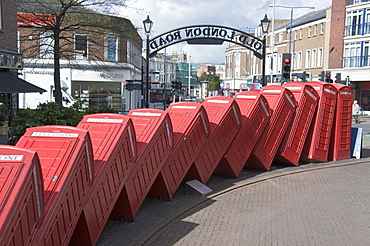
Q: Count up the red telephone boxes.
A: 11